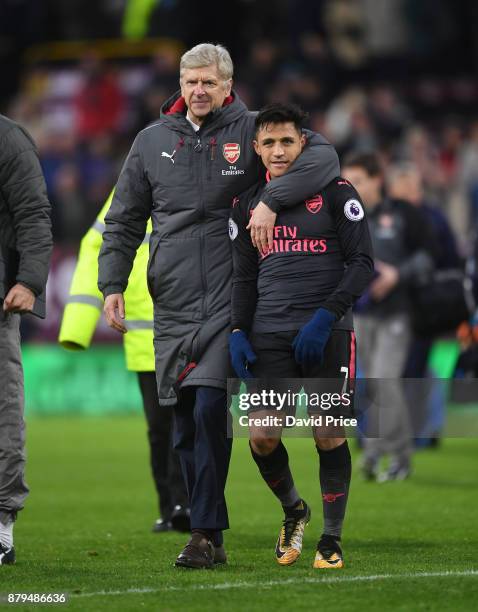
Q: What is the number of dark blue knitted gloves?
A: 2